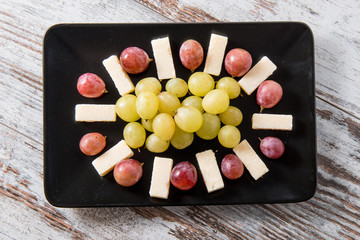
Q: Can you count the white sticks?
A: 10